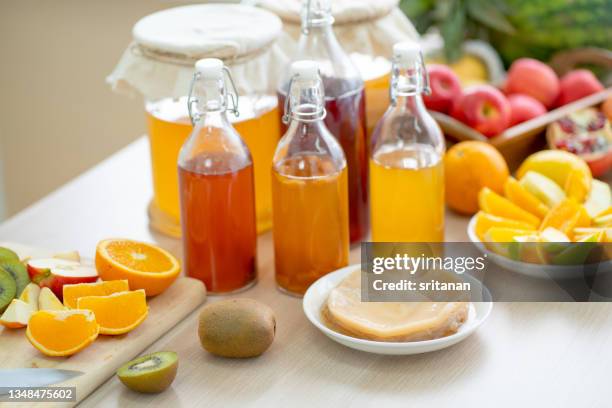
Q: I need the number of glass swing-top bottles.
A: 4